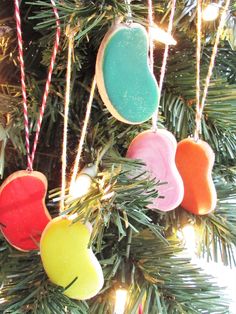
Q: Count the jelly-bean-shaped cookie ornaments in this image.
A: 5